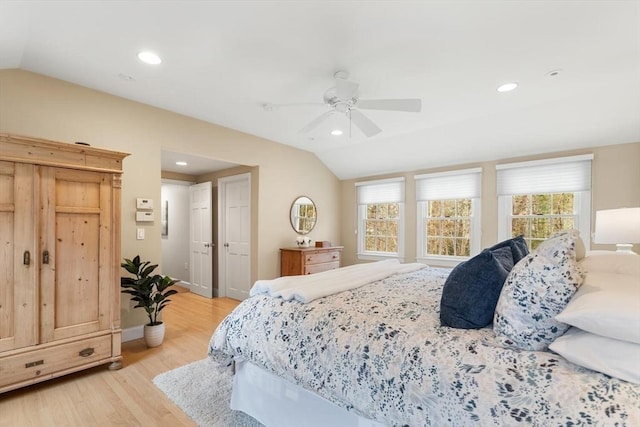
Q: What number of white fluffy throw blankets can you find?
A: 1